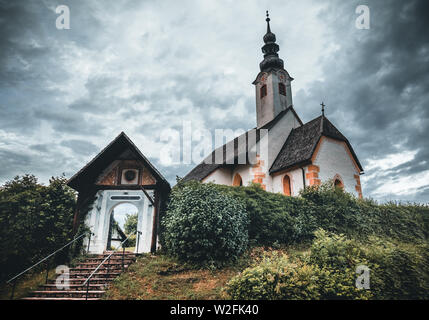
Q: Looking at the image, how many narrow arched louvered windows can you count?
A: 2